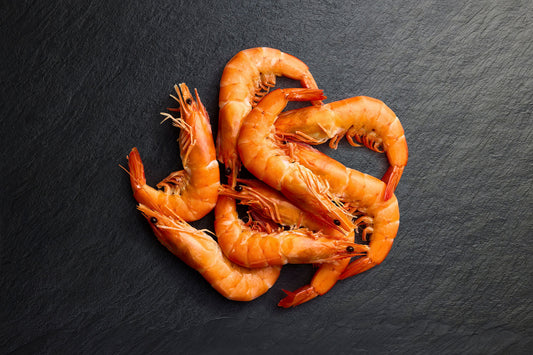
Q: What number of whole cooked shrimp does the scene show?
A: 8